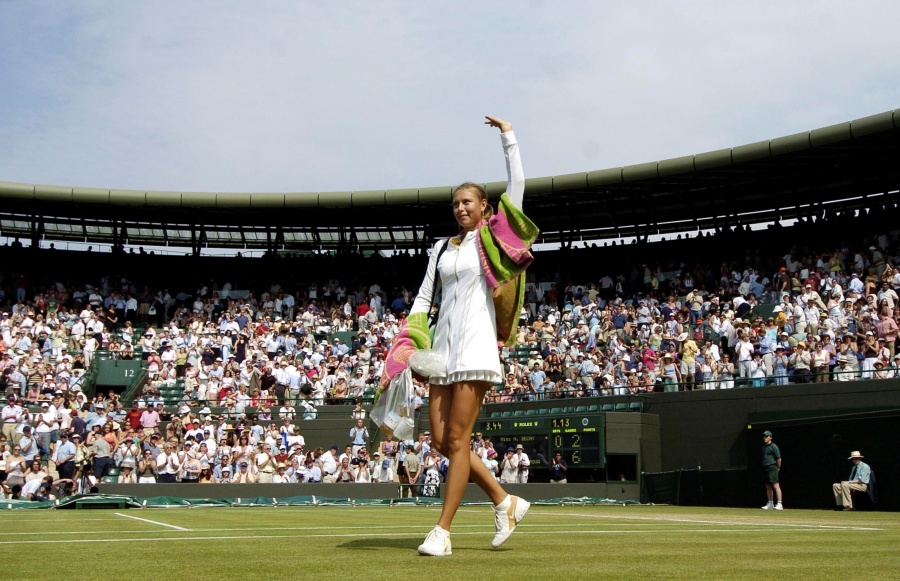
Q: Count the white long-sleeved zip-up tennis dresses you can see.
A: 1